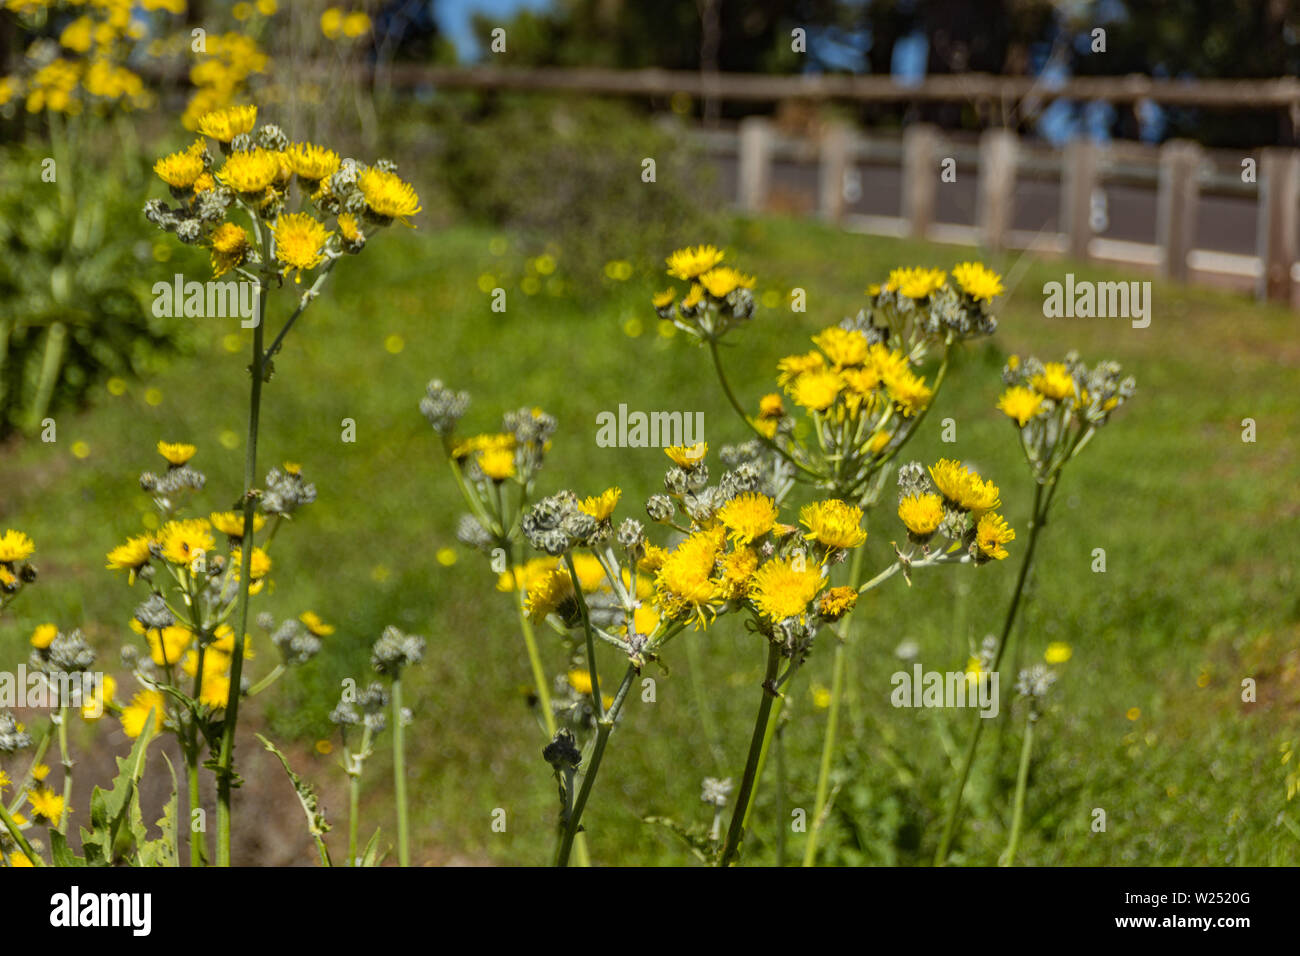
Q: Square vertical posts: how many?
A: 7